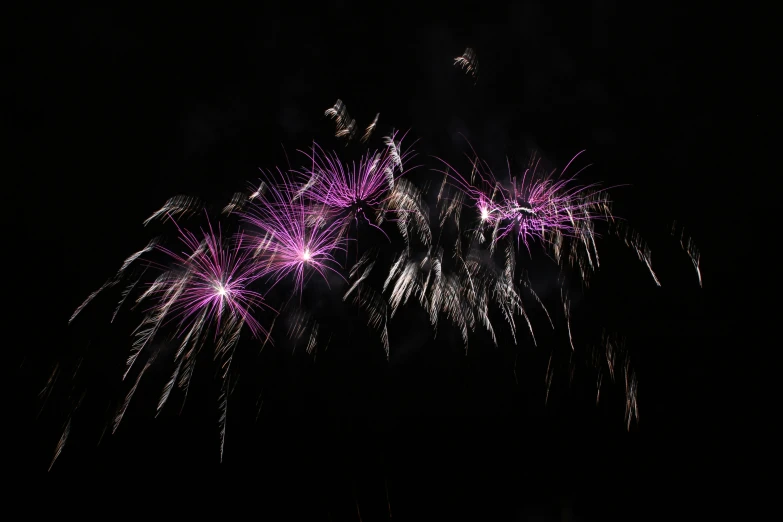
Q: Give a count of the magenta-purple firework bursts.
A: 4